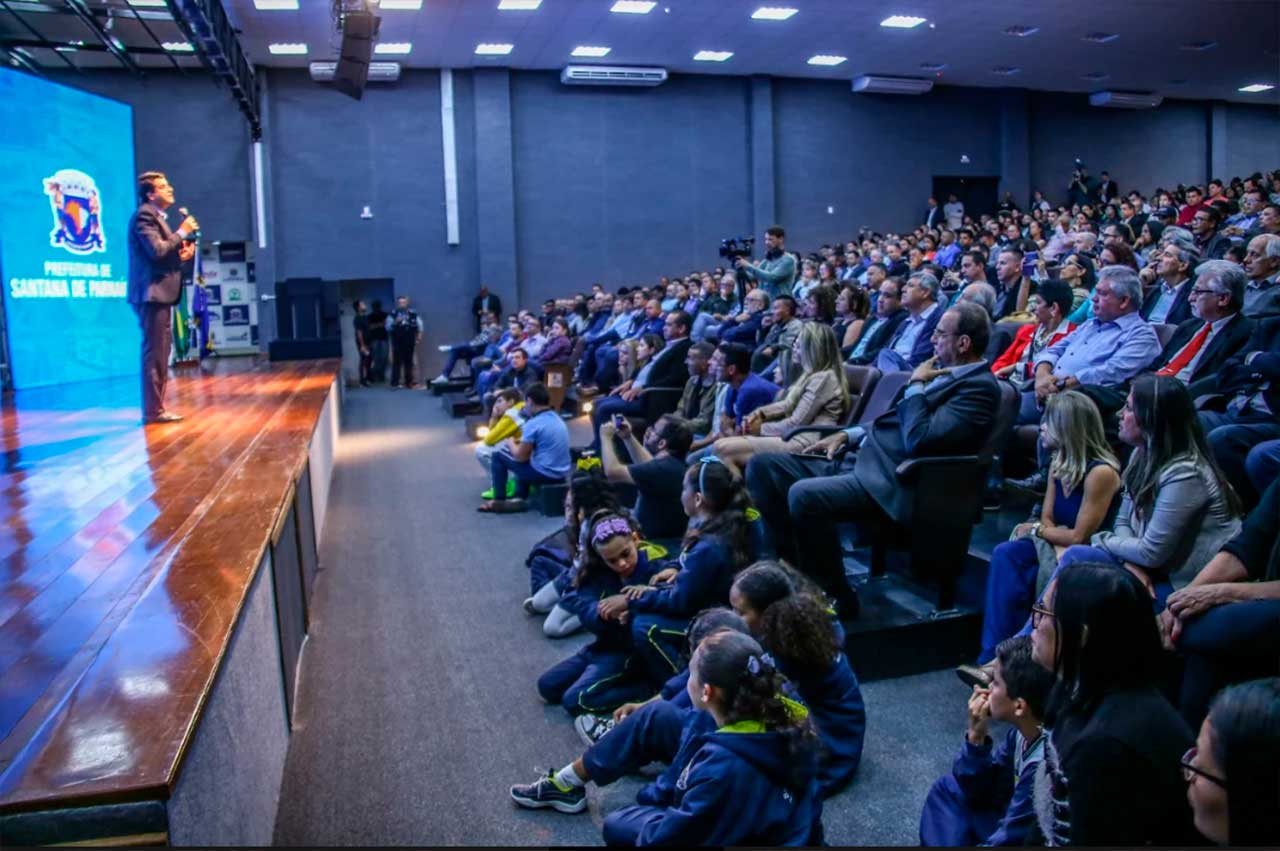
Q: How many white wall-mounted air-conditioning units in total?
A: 4